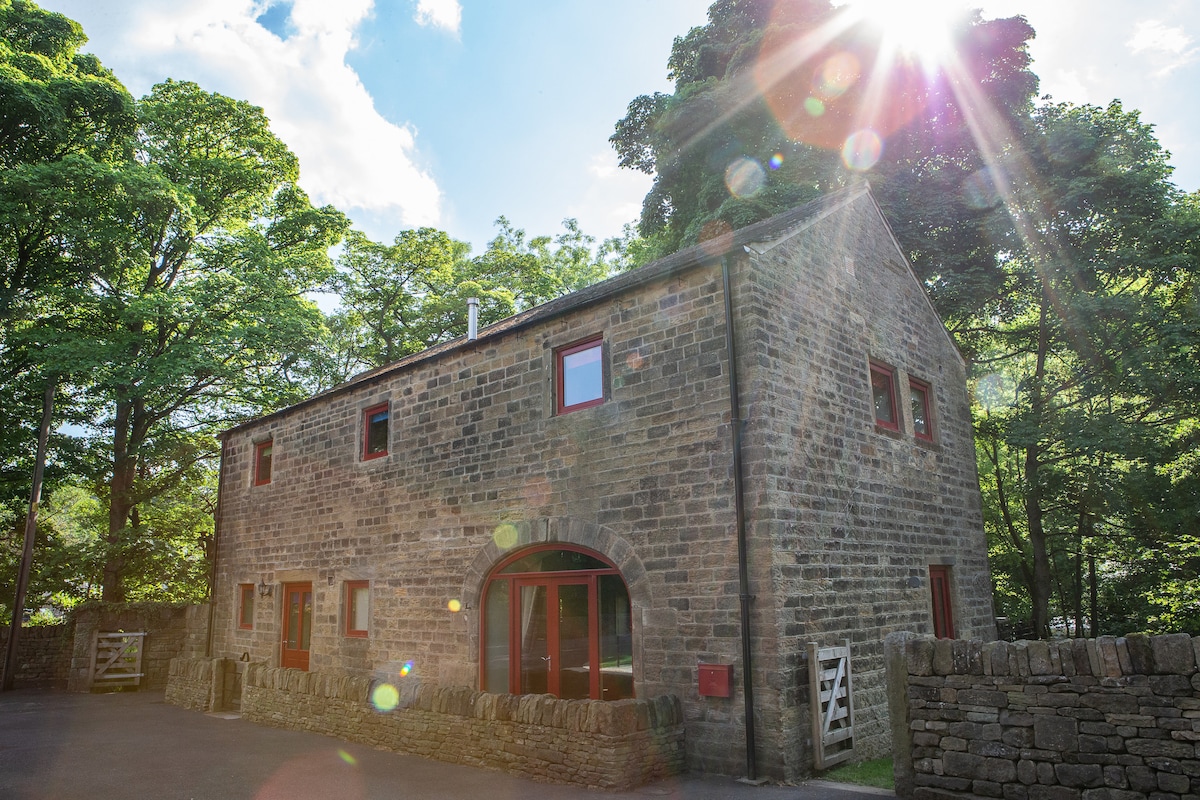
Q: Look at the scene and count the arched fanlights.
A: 1